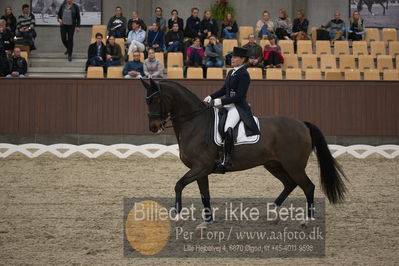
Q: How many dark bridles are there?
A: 1